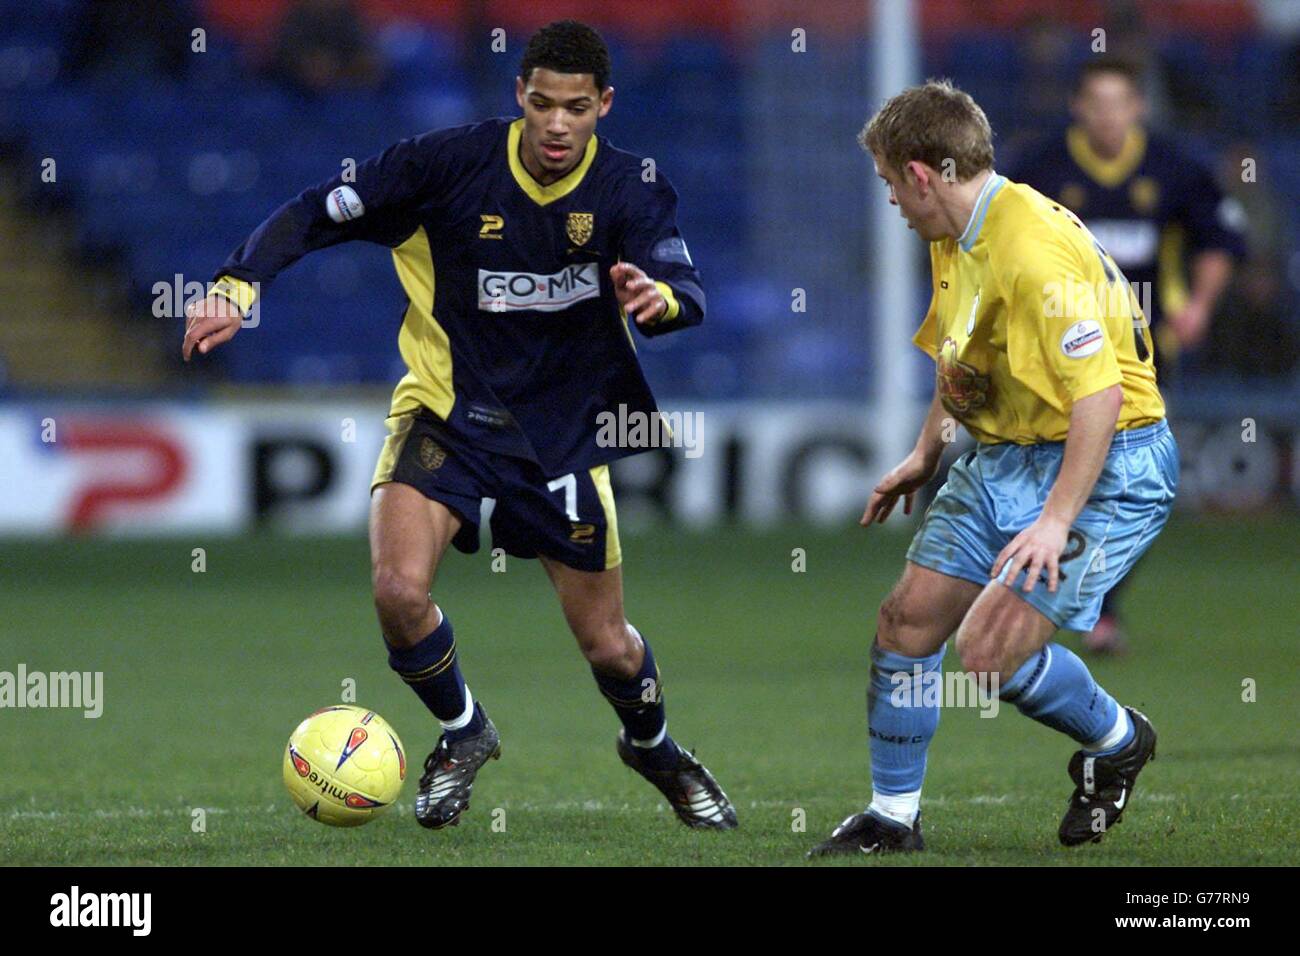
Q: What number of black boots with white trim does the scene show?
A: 4